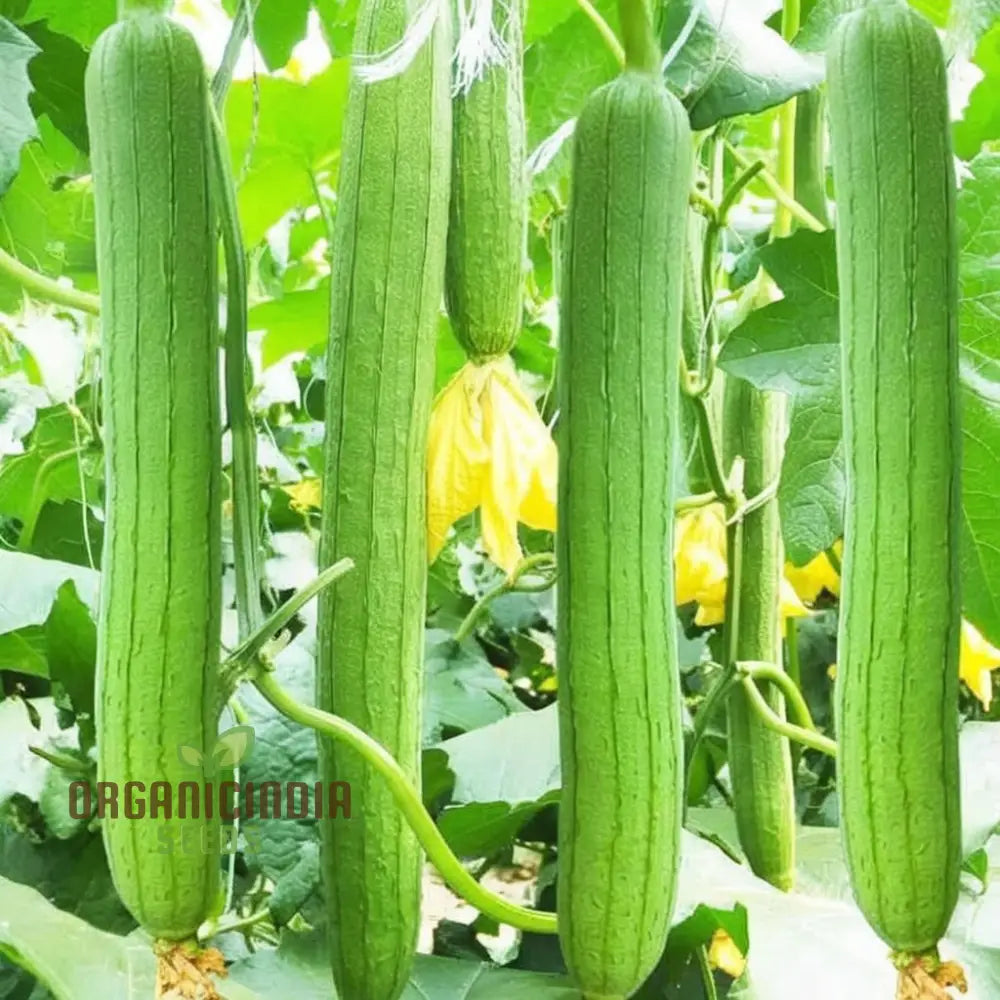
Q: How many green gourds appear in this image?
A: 6